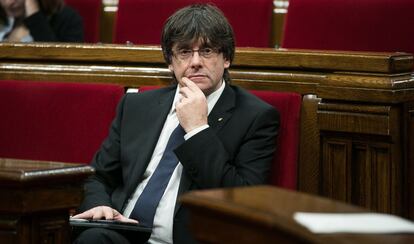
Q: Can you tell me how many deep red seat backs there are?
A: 5